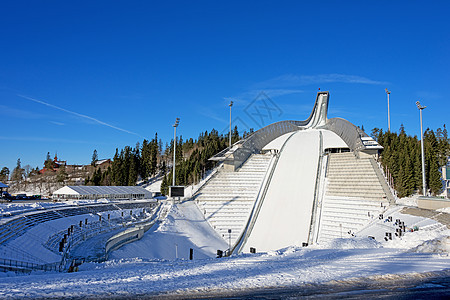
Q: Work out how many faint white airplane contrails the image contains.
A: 1